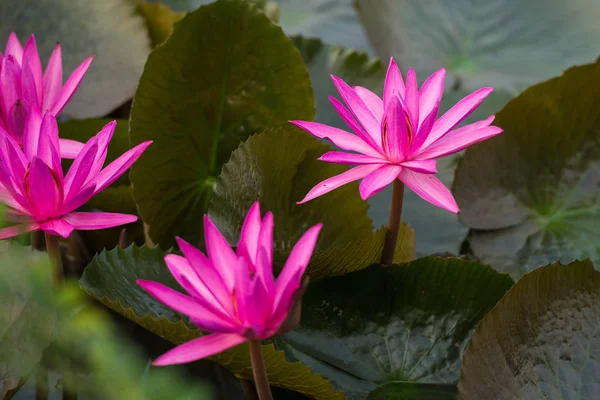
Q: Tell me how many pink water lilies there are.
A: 4